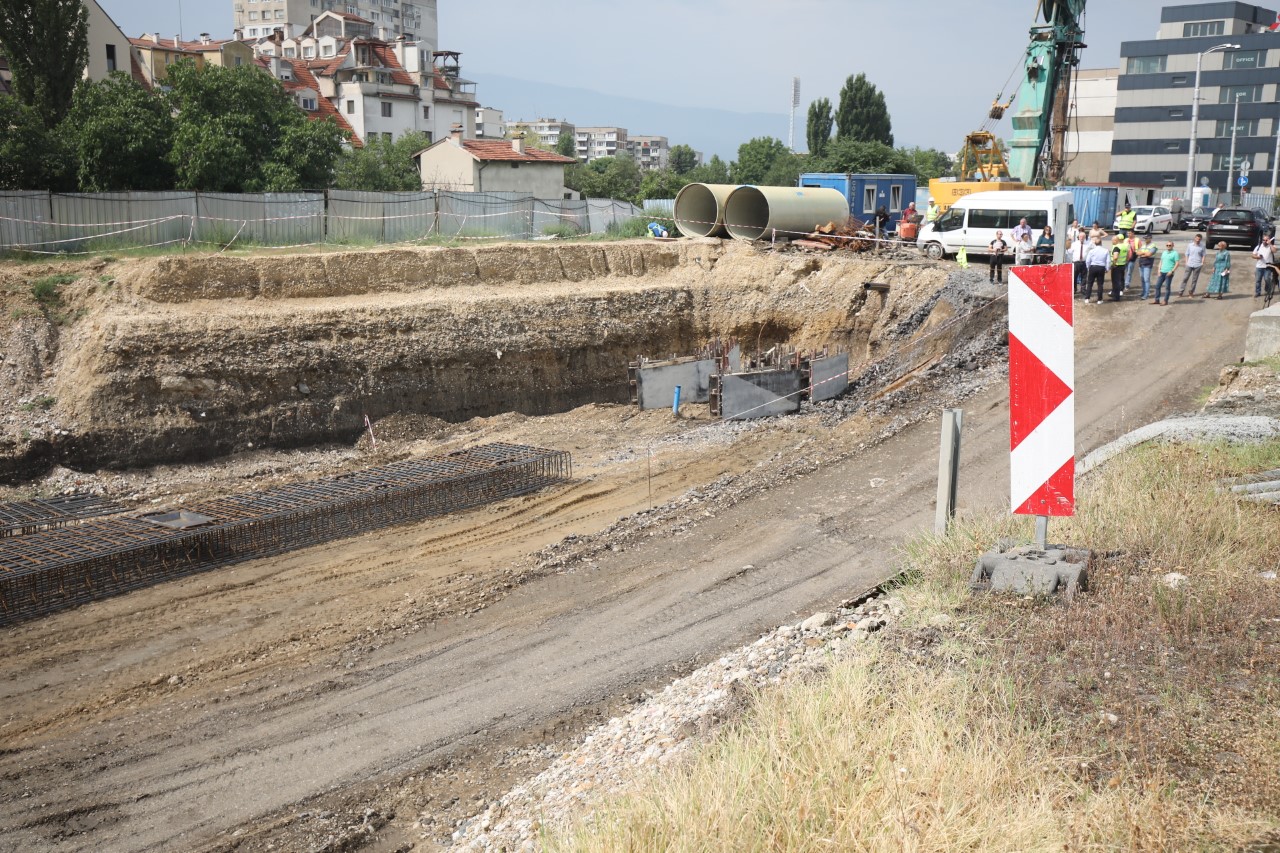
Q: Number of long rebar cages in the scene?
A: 2